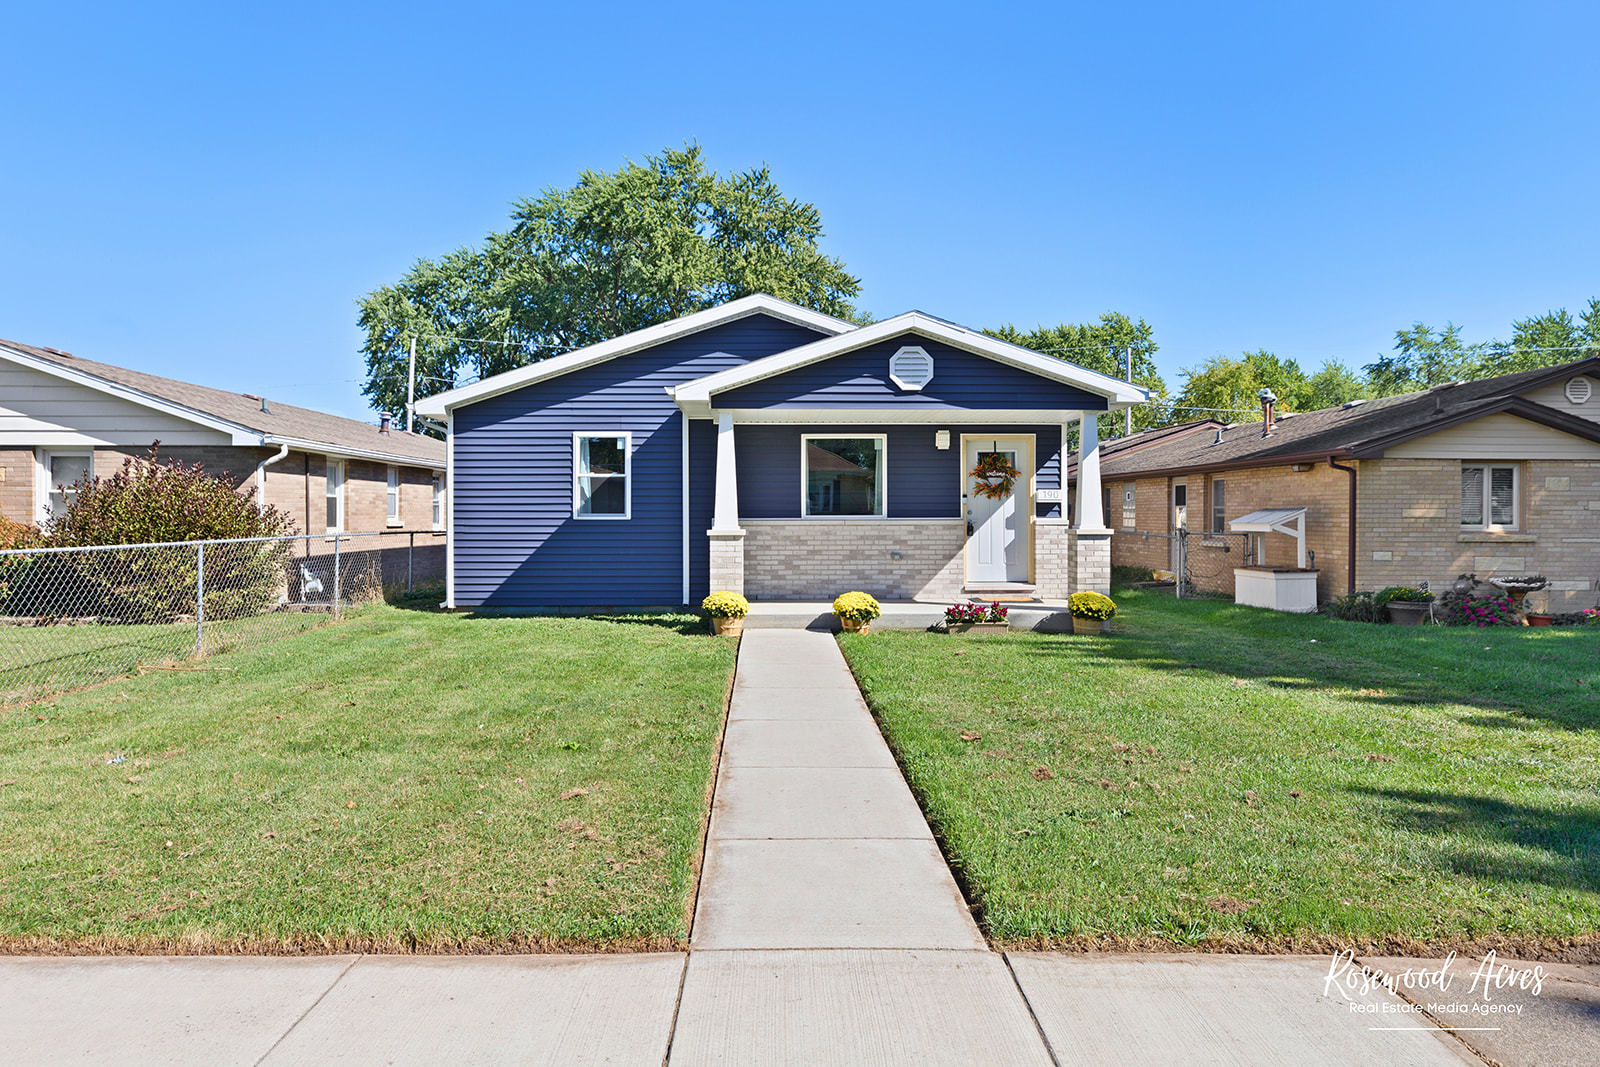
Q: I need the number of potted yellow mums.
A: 3